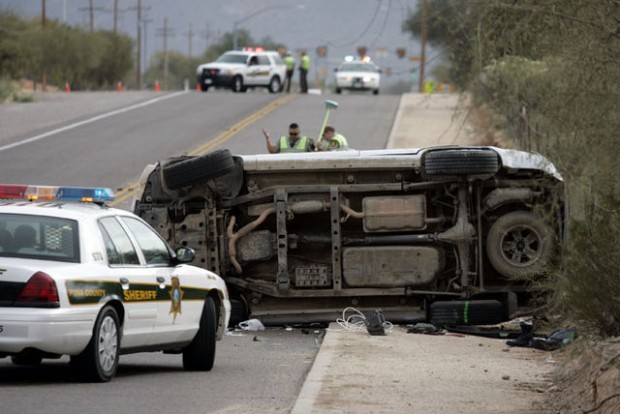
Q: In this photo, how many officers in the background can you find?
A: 4